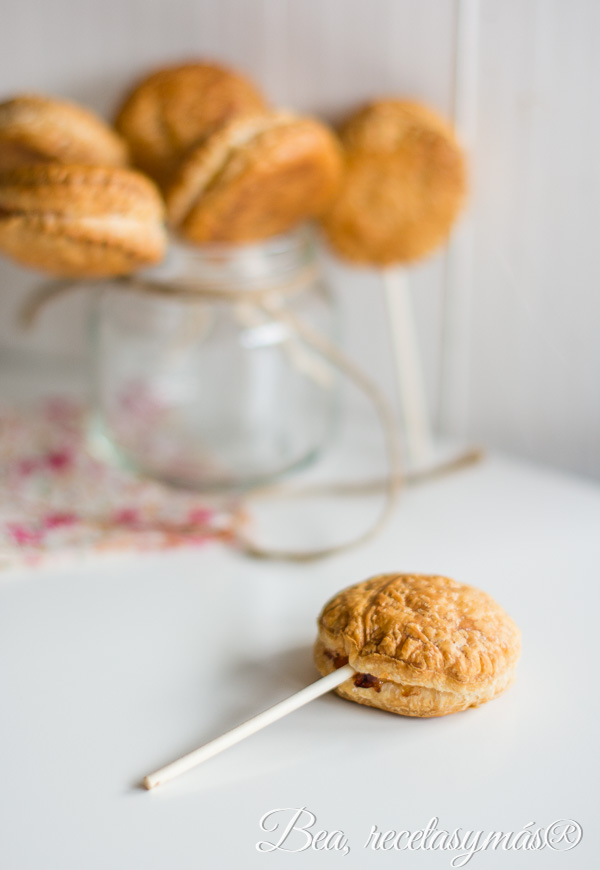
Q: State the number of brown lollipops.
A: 6